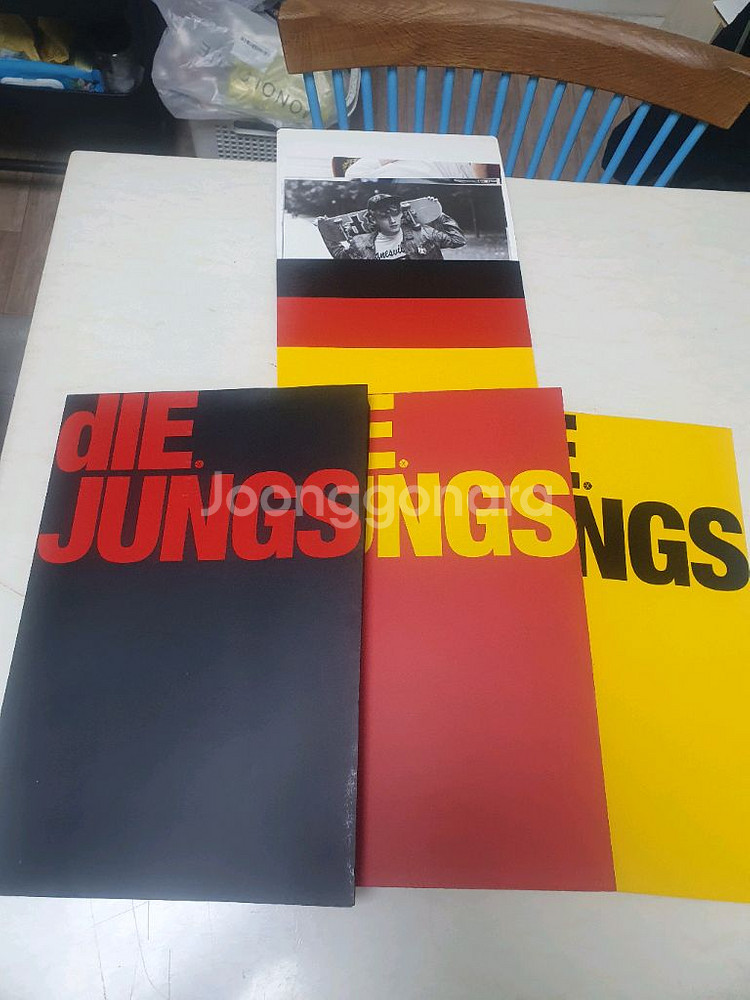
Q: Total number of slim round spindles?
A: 15